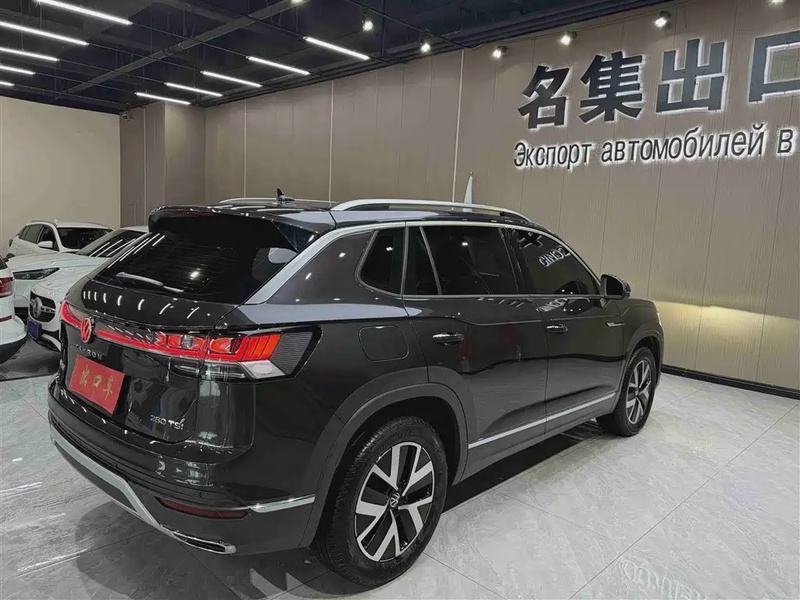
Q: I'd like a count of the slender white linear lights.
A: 10